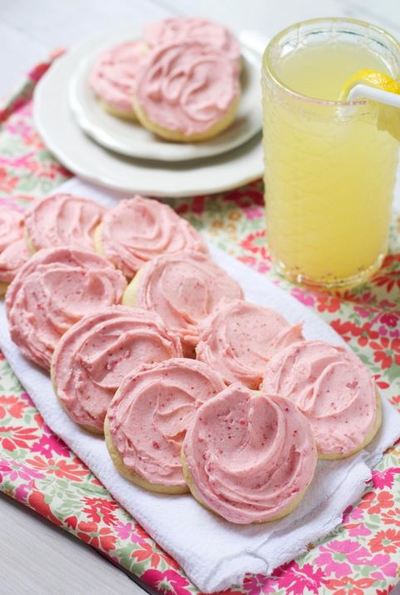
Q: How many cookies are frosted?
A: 13